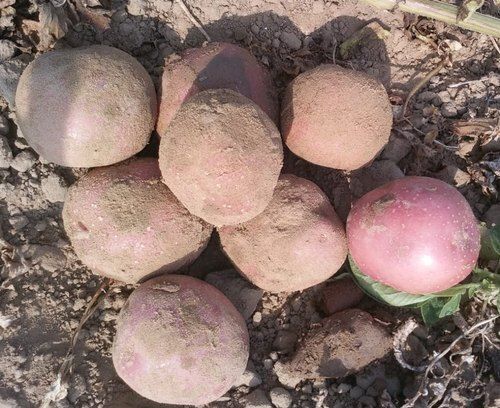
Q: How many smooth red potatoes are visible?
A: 1